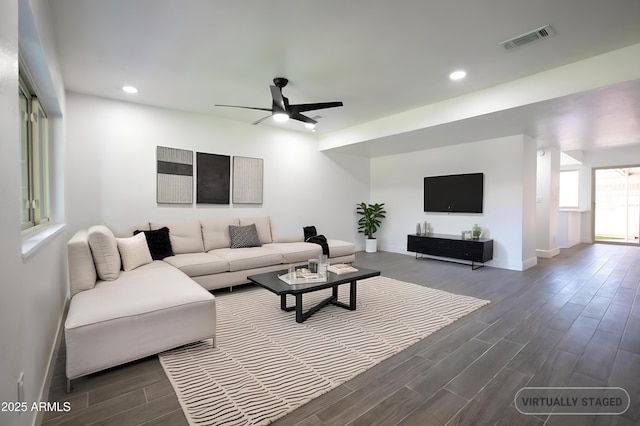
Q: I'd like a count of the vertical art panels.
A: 3